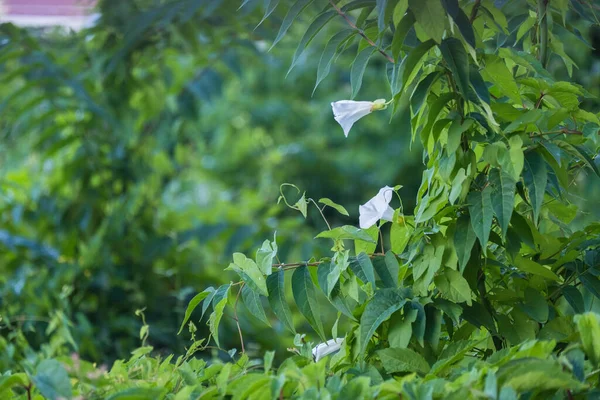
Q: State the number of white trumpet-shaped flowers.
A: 3